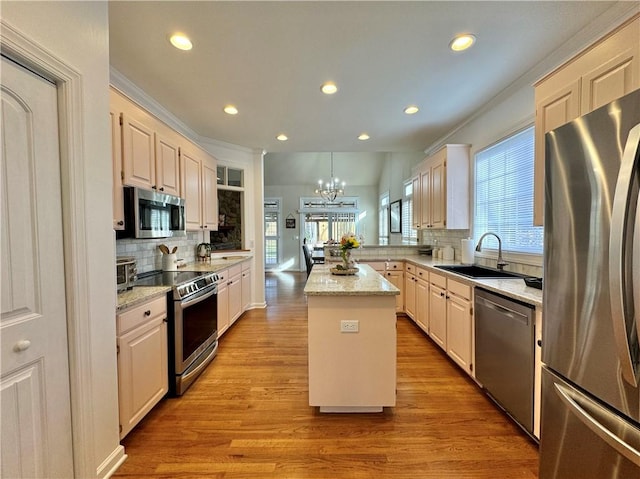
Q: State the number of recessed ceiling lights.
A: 7